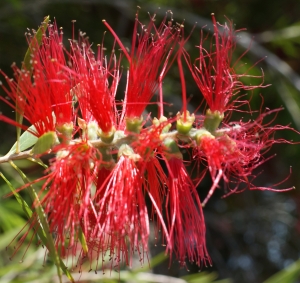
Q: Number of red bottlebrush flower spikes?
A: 1